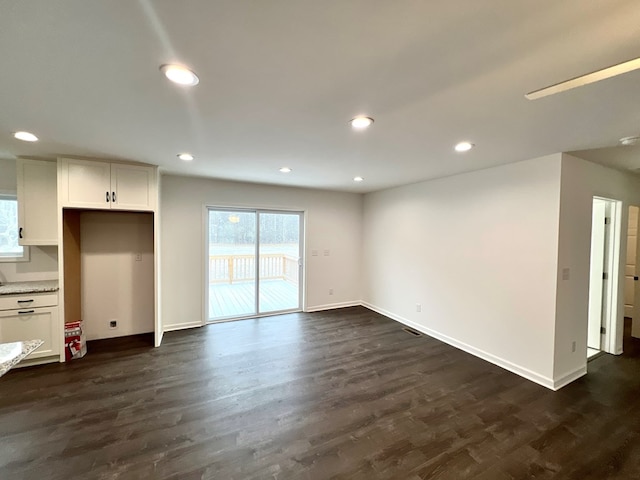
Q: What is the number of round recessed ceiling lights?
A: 7